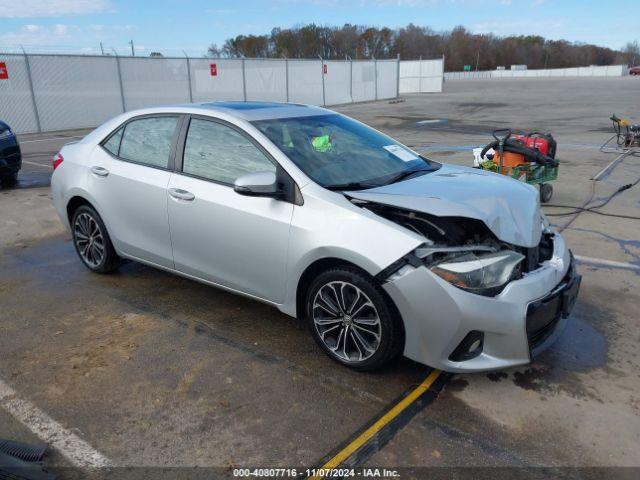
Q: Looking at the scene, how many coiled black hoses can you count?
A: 1